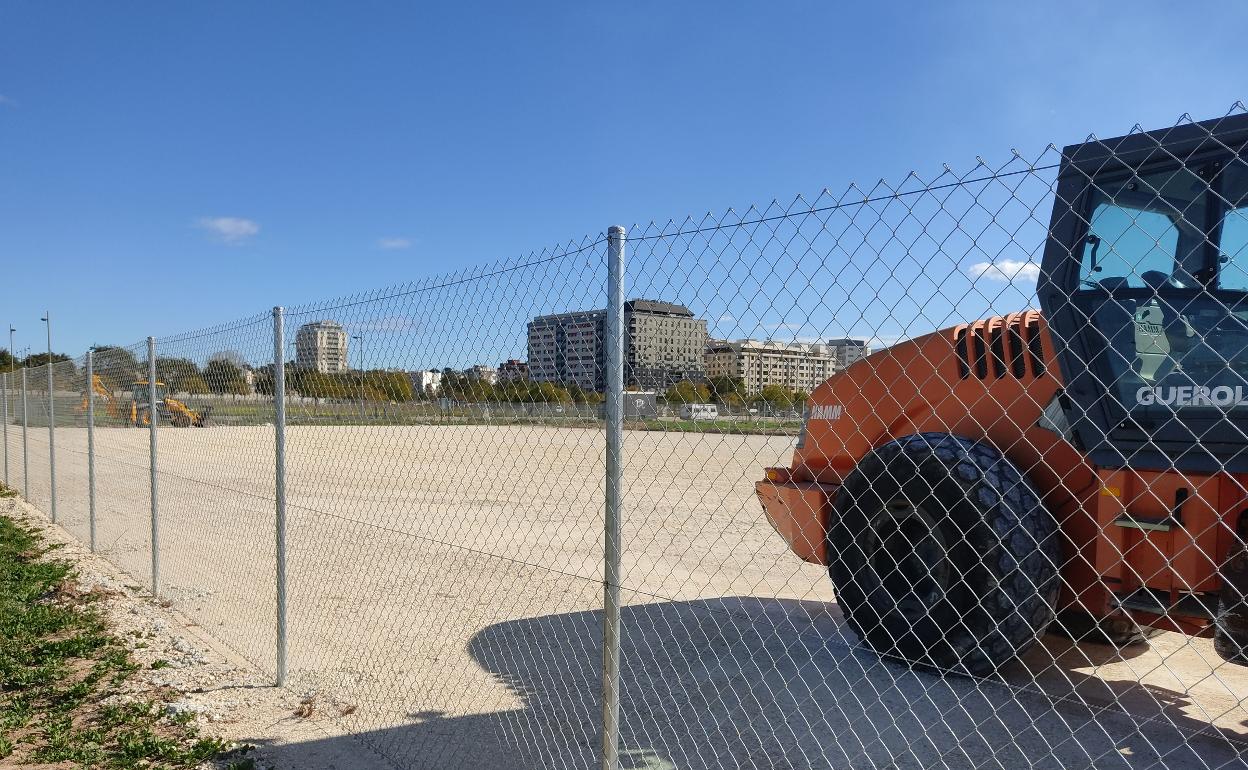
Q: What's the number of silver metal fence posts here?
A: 7